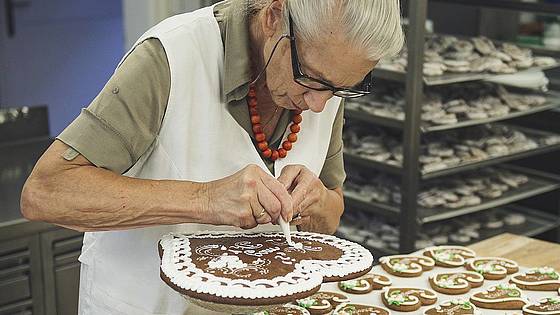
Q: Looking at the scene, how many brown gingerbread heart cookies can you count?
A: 14